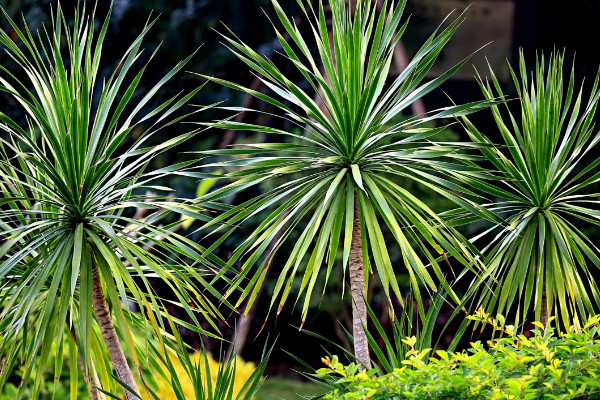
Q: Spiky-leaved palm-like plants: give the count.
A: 3